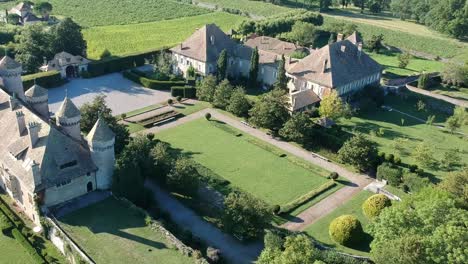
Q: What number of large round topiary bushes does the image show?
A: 2